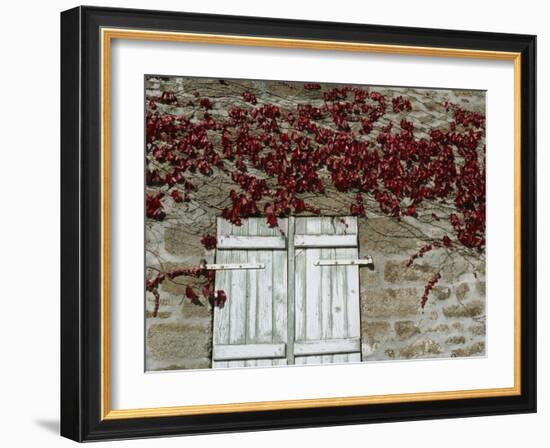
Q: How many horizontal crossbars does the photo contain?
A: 4